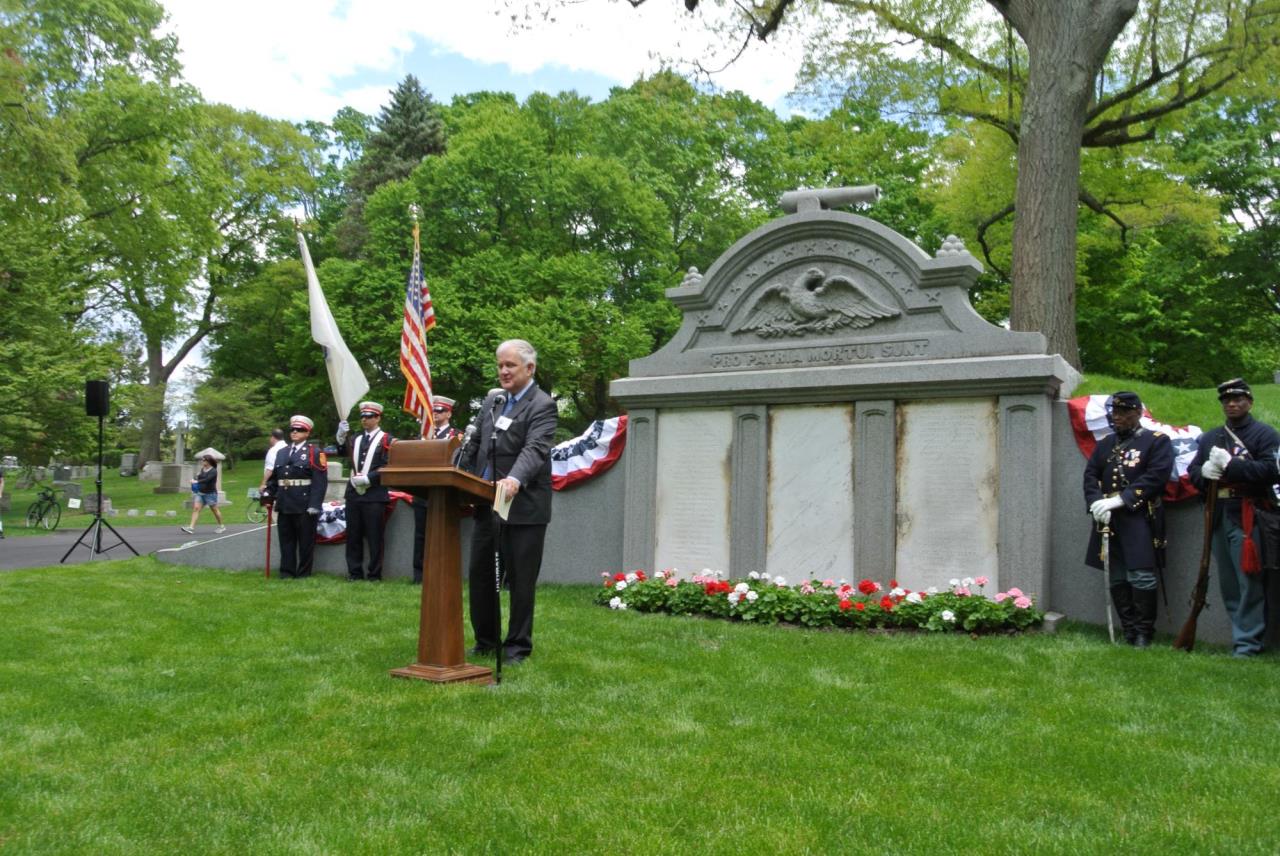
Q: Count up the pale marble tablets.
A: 3